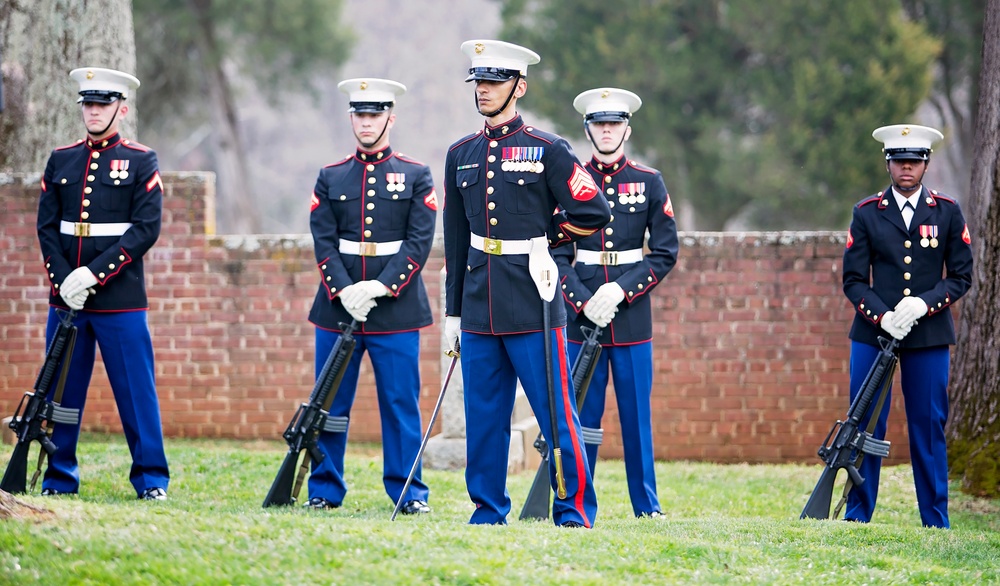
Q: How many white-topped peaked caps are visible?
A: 5